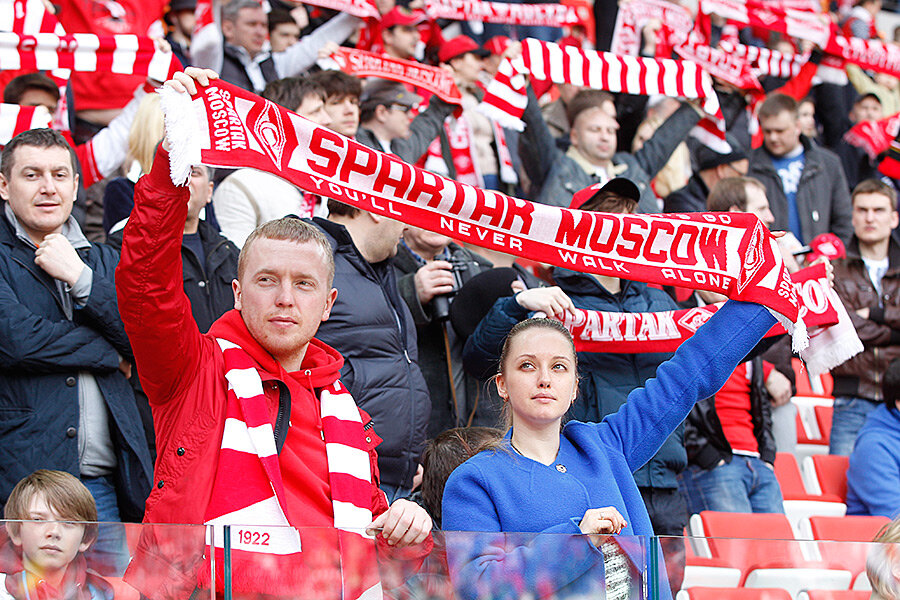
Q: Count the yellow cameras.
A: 0